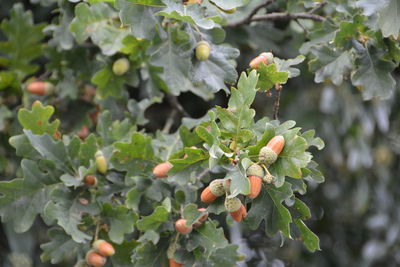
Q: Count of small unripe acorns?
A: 3